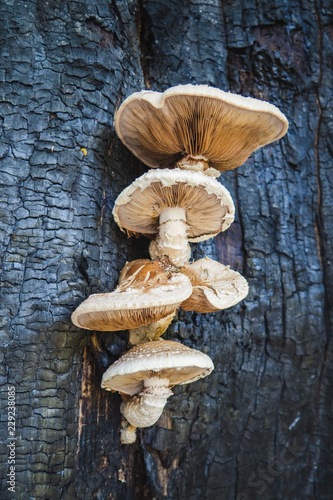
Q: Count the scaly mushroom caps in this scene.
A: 5